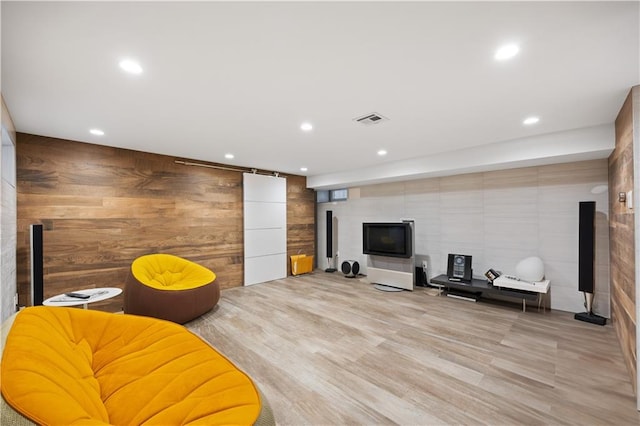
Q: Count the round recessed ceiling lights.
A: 8